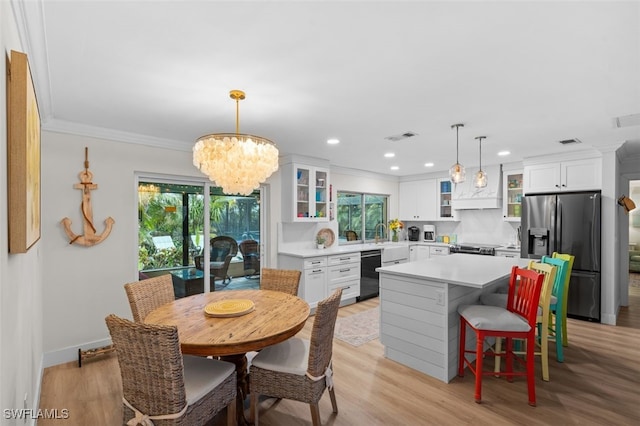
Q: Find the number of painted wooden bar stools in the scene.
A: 4